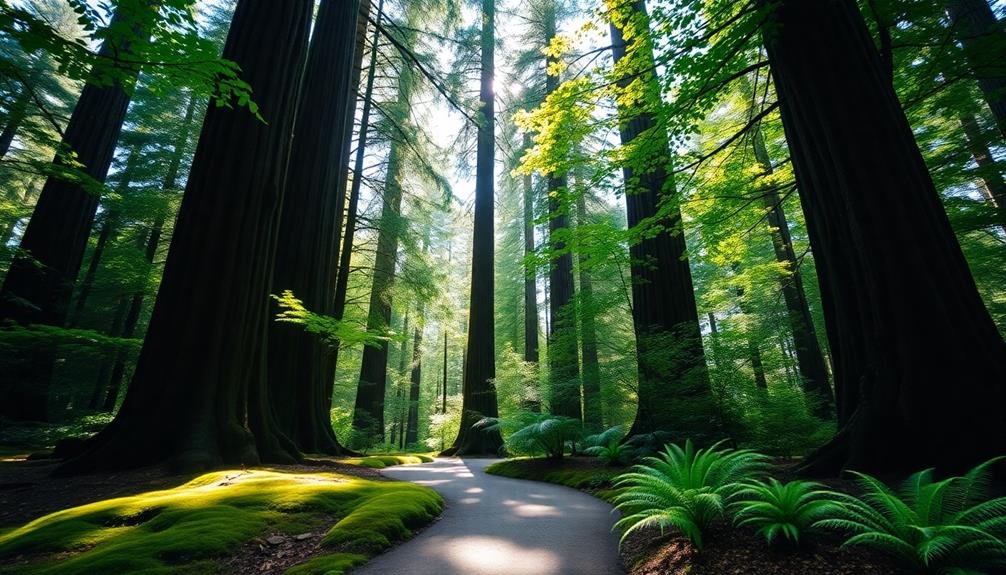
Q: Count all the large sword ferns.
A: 3